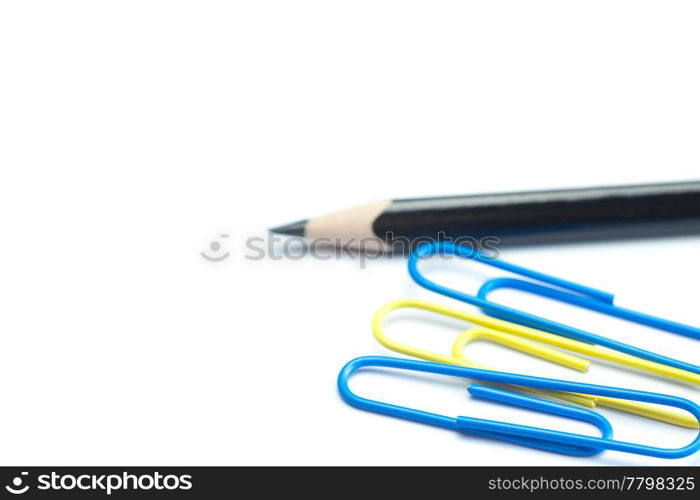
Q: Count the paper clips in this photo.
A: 3